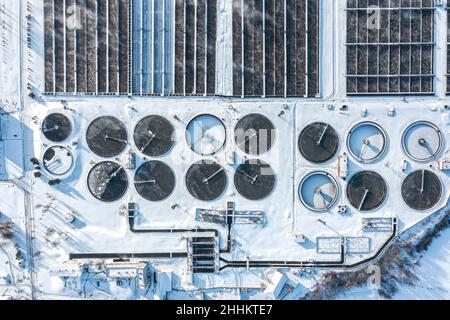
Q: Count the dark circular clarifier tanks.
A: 11